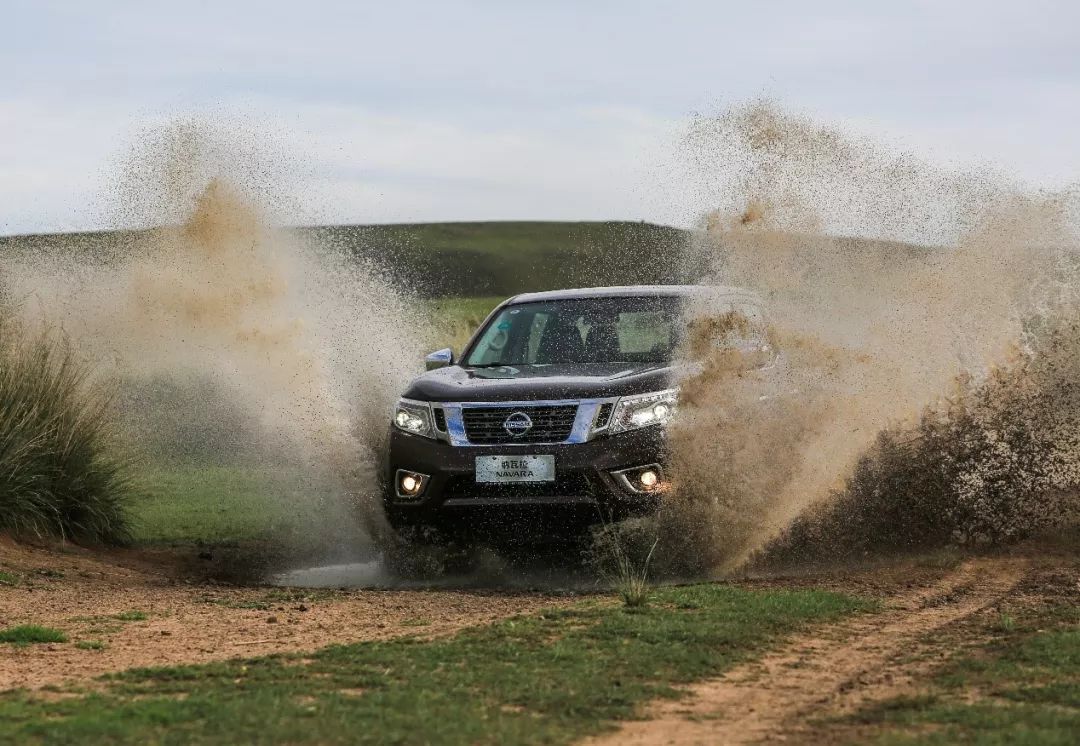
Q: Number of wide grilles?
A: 1